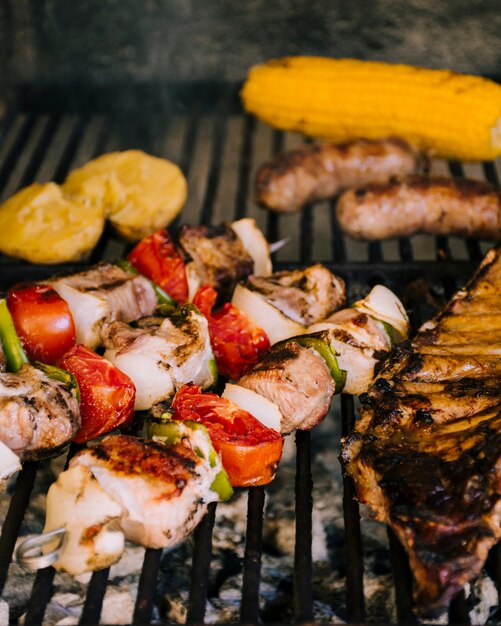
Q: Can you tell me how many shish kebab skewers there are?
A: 3